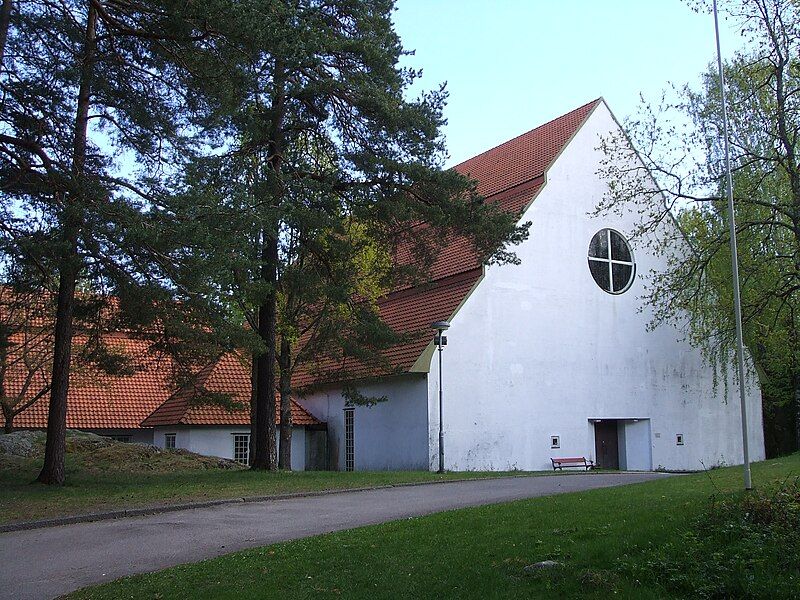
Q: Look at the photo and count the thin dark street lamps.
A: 1